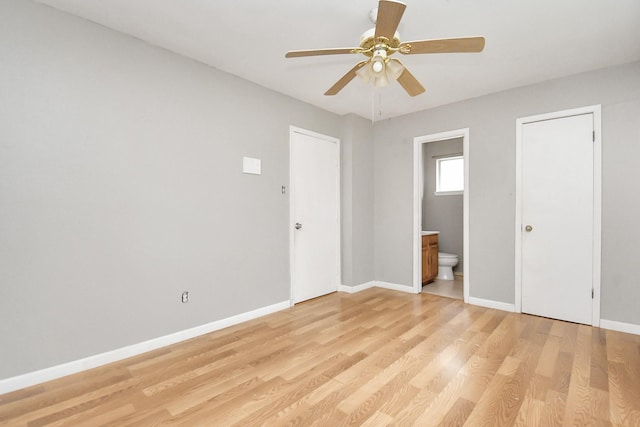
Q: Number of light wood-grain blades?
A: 5